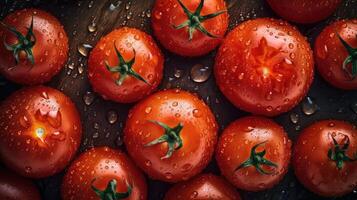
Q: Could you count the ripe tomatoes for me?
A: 13